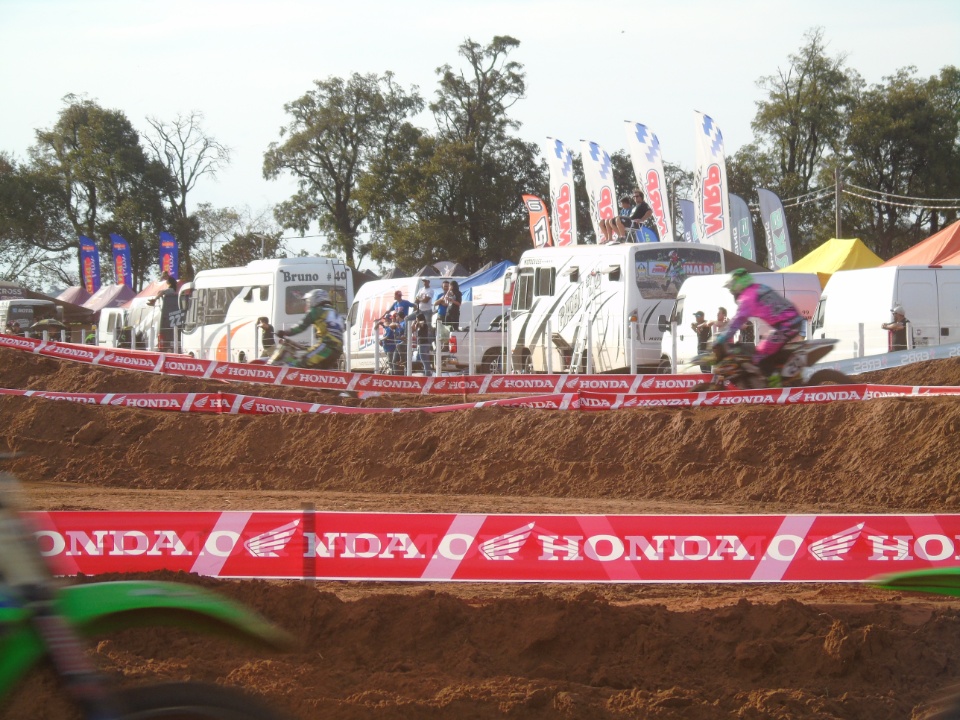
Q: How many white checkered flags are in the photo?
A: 4